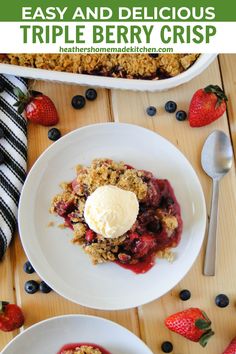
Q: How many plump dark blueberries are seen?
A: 12